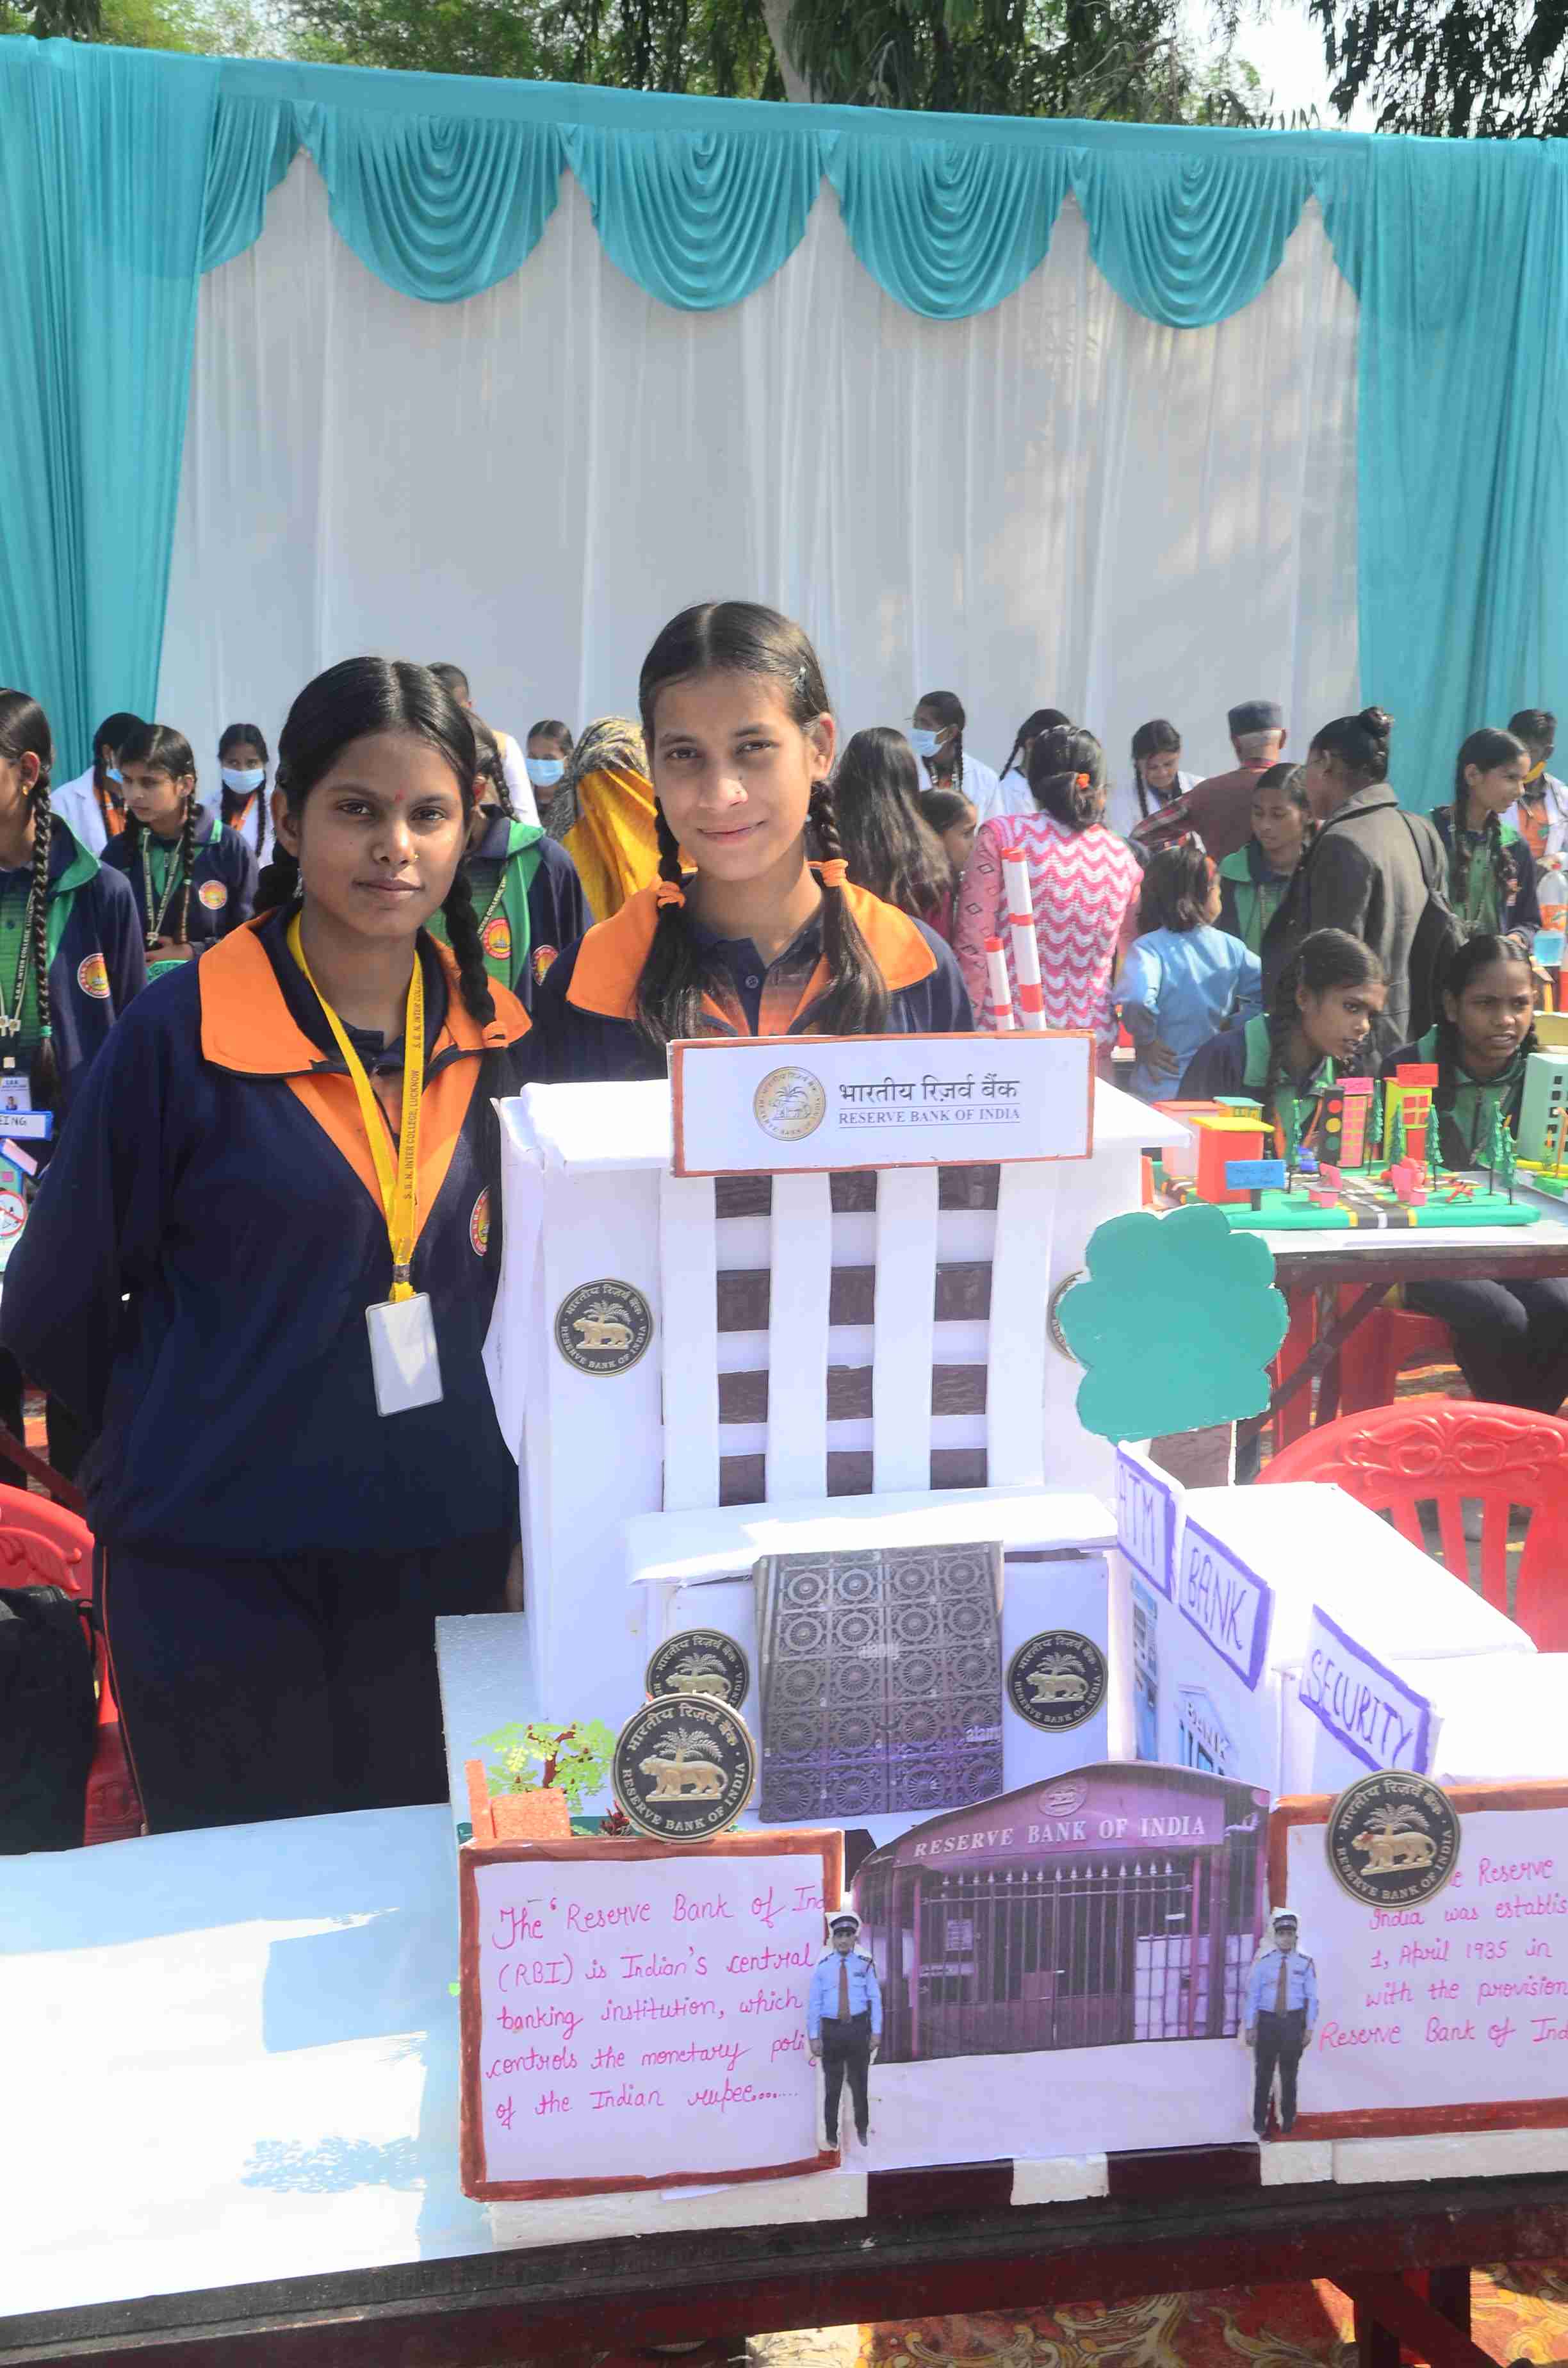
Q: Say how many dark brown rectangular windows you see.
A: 12